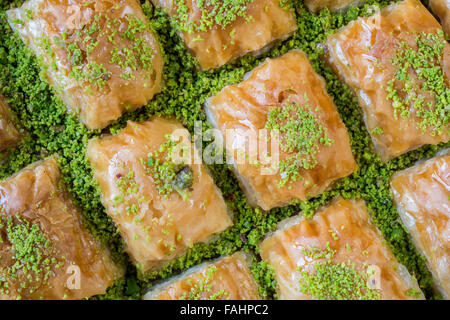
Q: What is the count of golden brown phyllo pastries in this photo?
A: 12